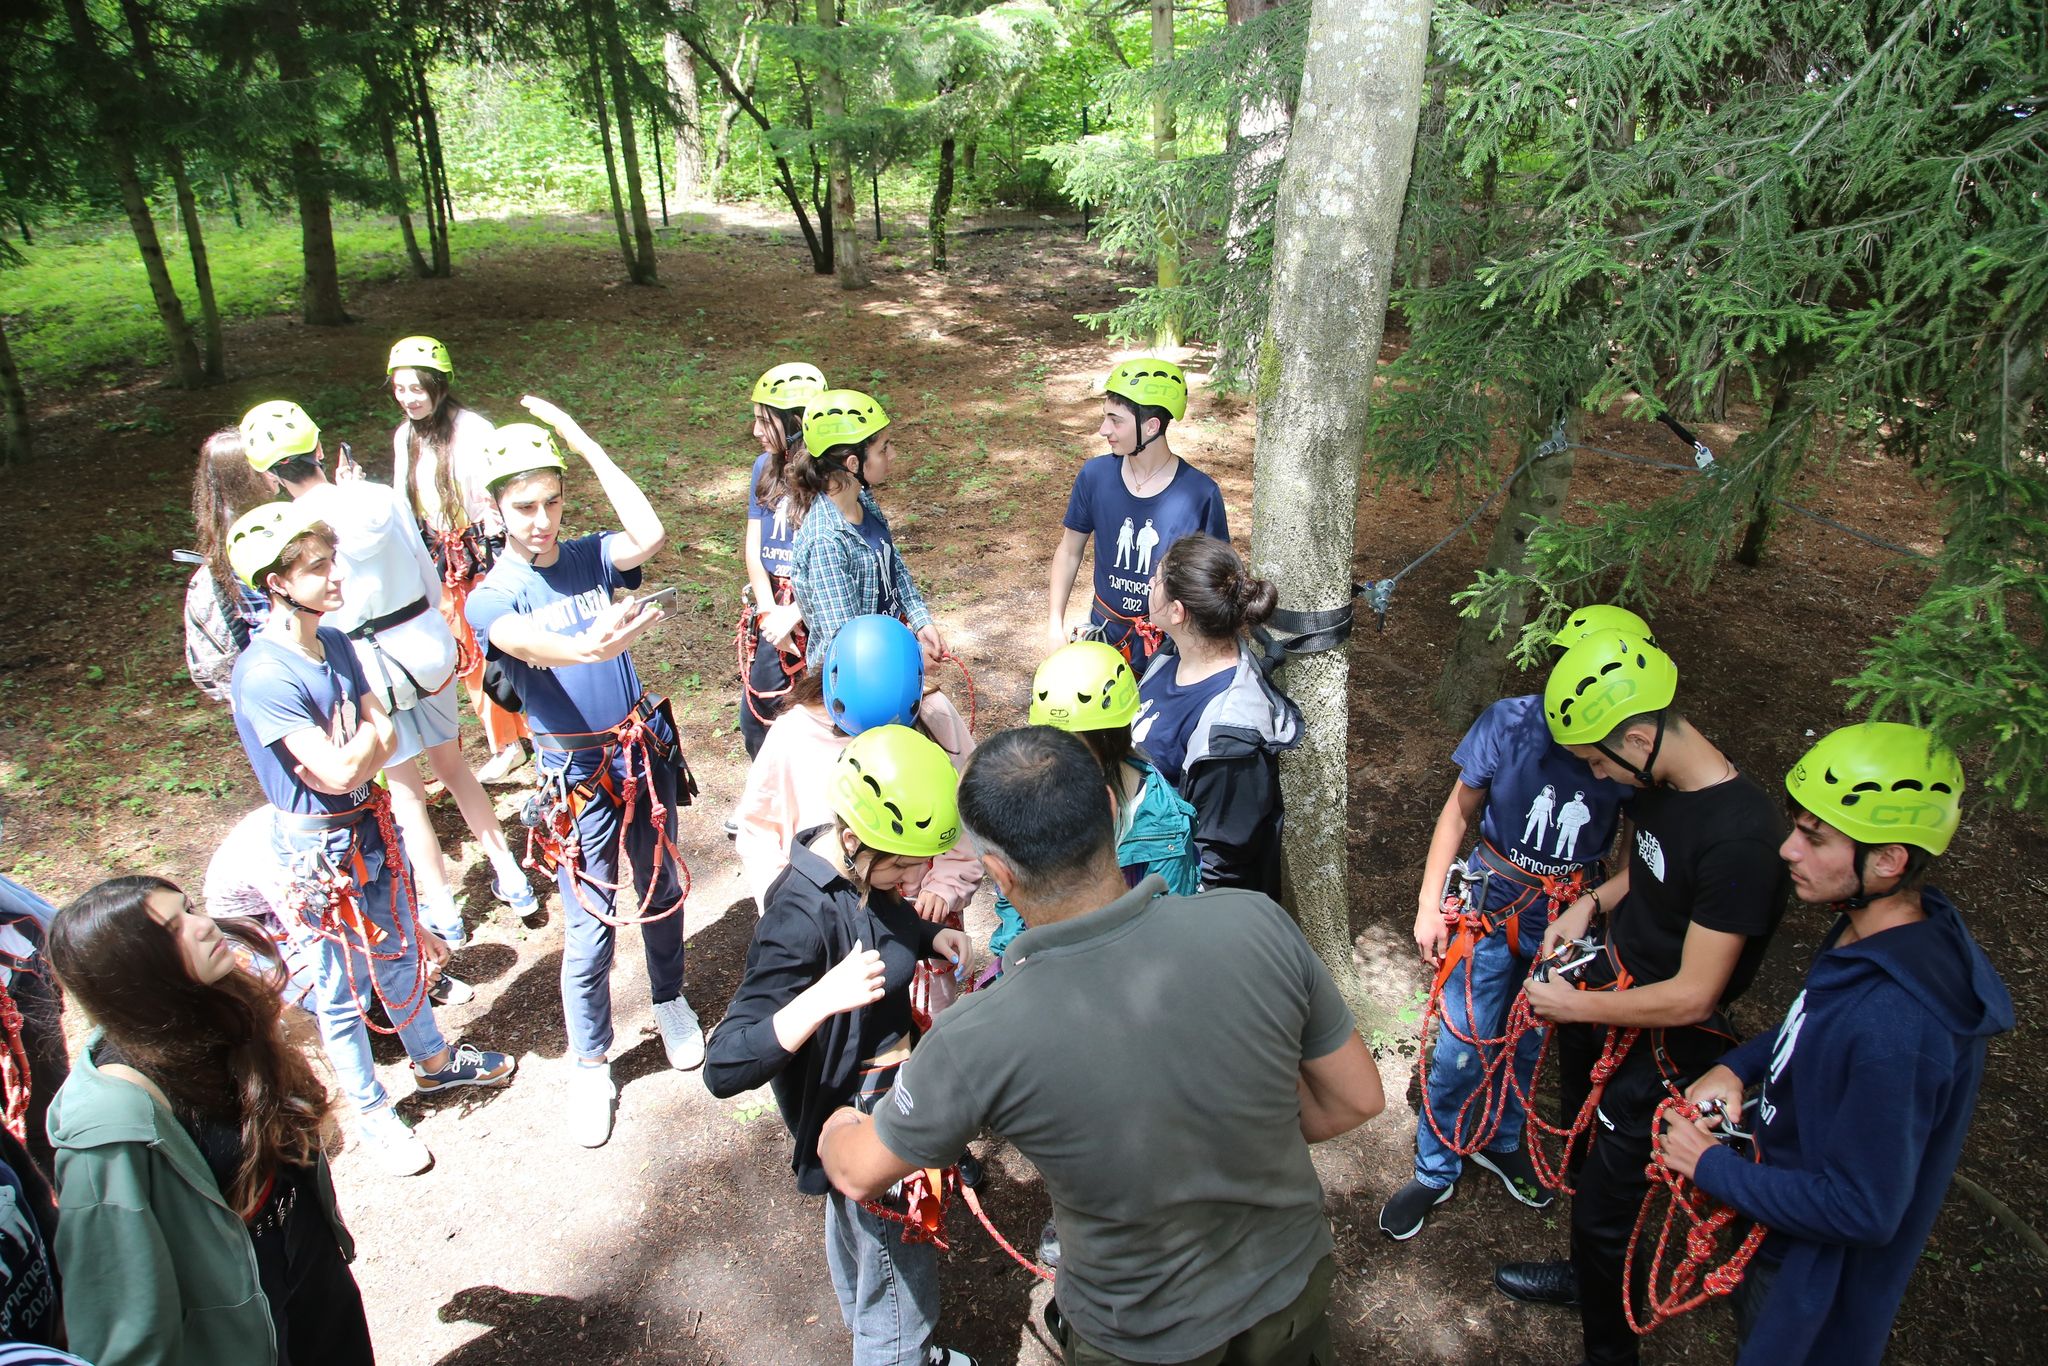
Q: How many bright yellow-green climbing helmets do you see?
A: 12